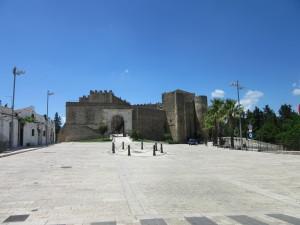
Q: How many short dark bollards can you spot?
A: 7